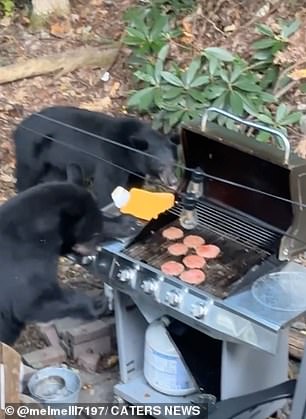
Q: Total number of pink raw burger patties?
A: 7